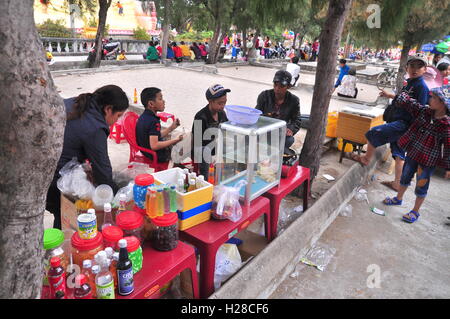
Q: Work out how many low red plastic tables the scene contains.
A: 3